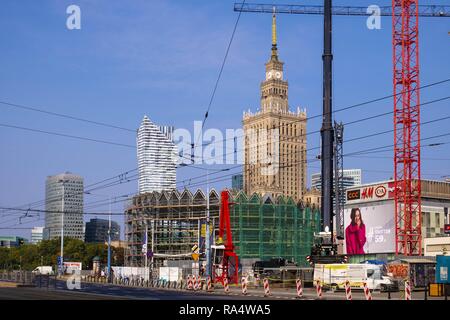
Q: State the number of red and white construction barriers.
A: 12